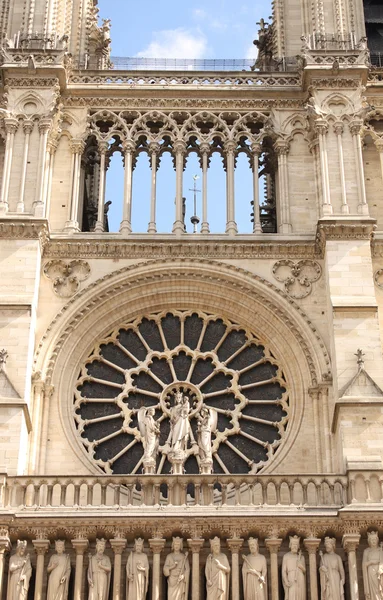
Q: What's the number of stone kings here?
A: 10